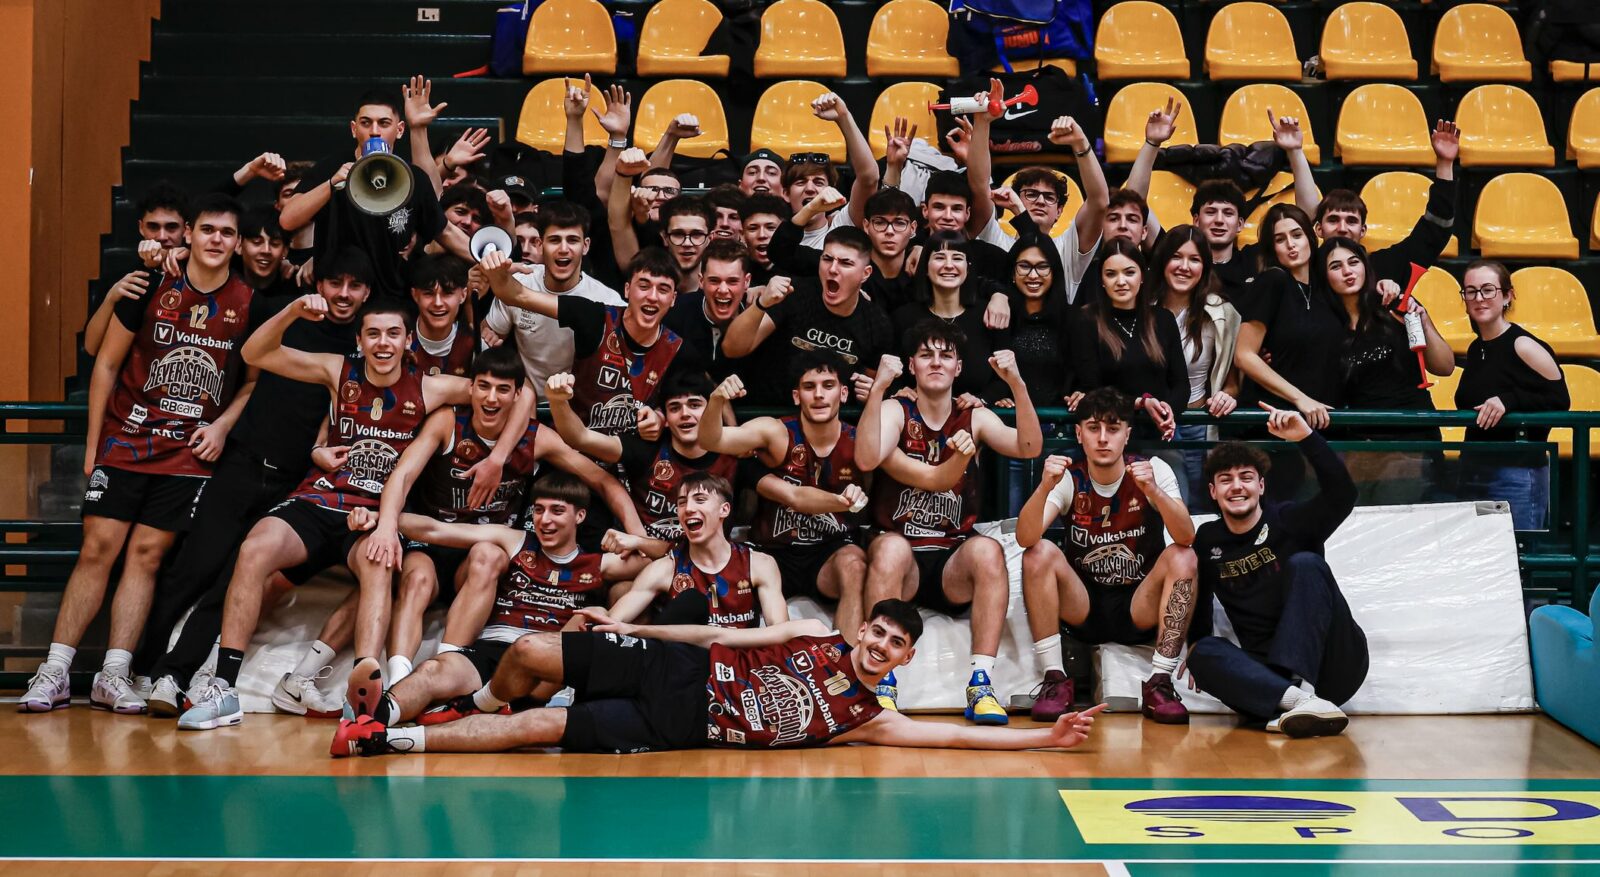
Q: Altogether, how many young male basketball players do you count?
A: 12